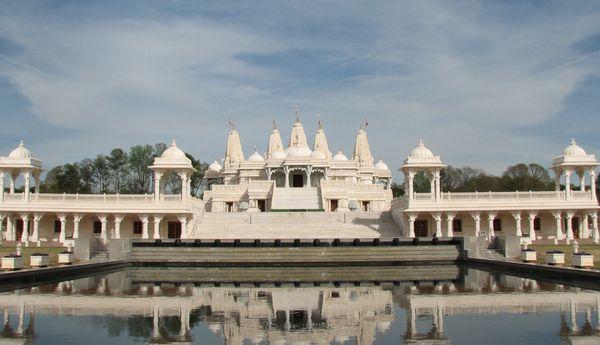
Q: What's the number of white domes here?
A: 11